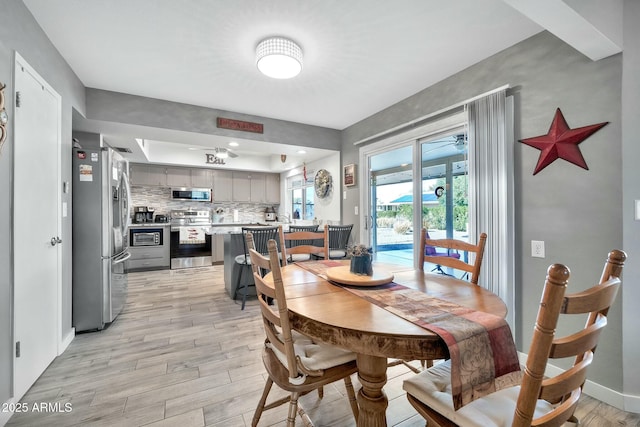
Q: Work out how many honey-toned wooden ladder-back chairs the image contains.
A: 4